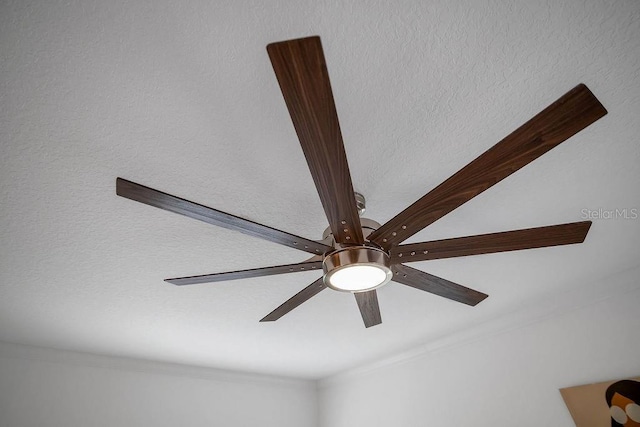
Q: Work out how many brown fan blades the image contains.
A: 8